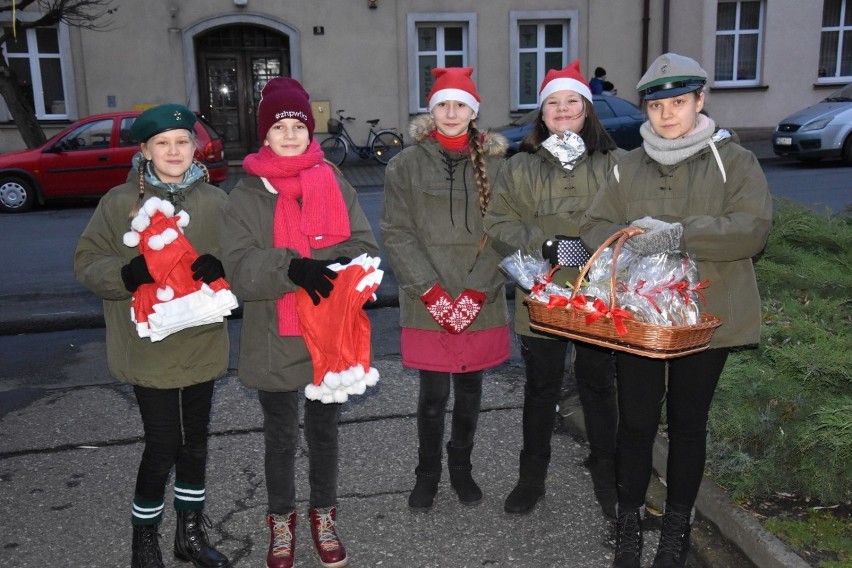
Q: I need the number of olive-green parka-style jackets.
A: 5